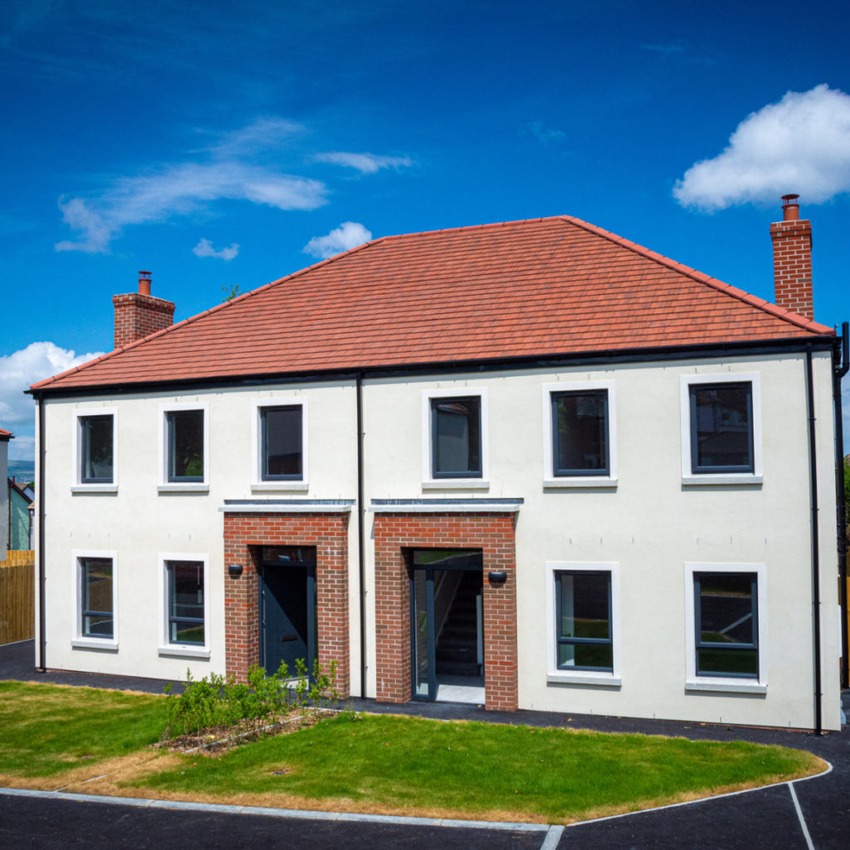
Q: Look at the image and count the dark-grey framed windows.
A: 10